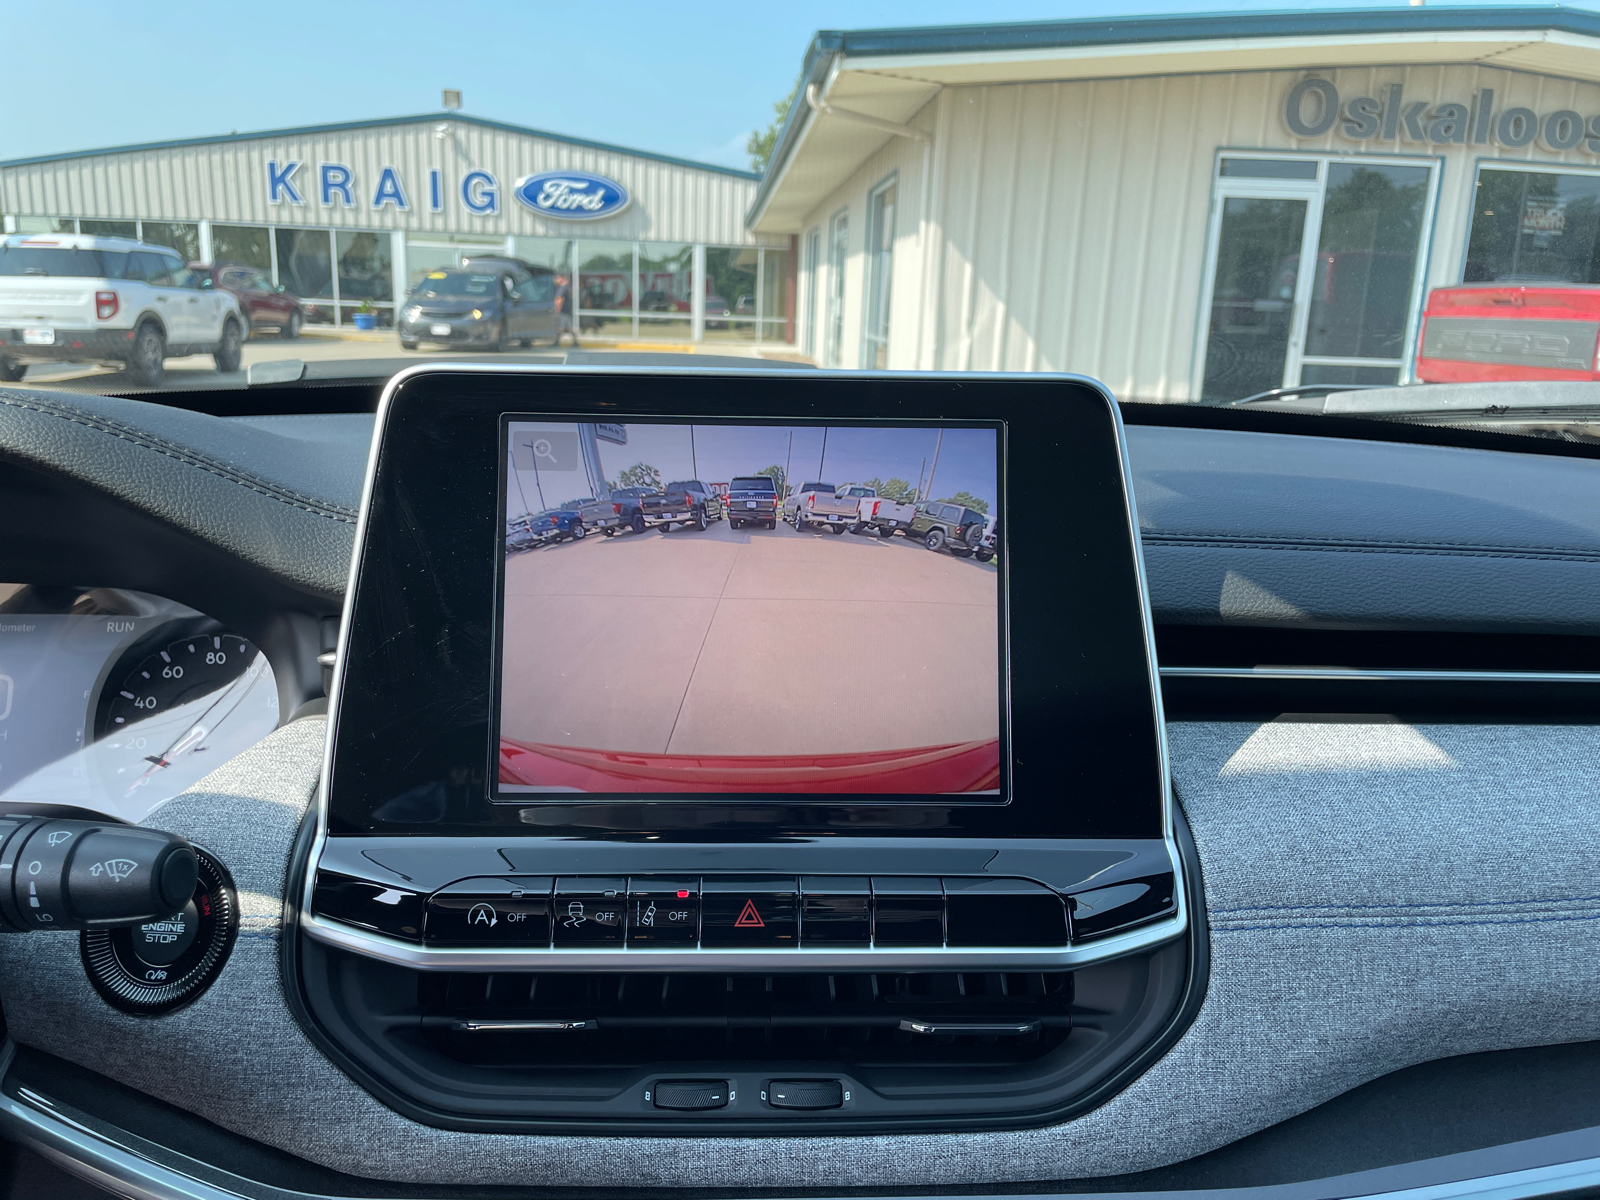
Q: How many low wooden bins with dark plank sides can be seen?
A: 0